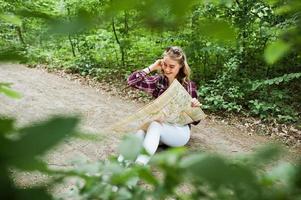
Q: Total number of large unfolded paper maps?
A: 1